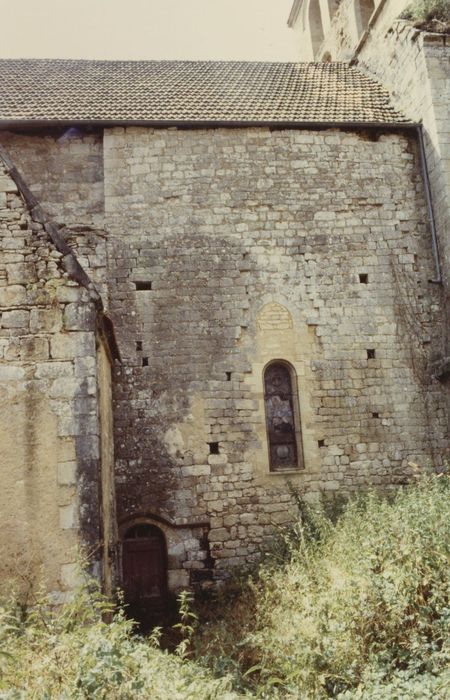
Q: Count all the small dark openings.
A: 9